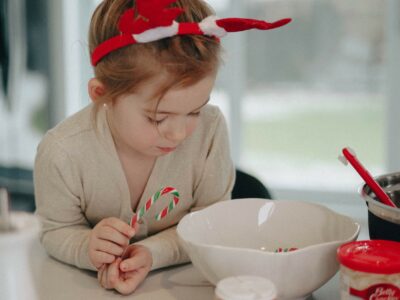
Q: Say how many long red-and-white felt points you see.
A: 2